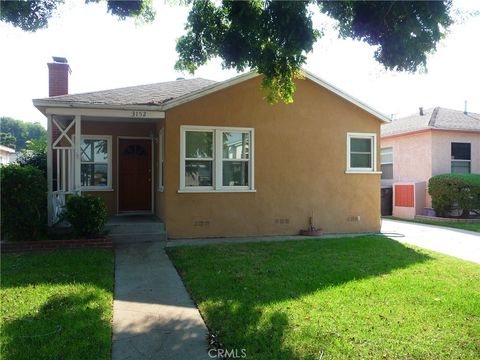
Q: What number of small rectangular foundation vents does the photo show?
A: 3